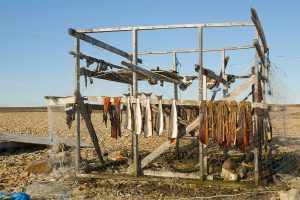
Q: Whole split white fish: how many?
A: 5